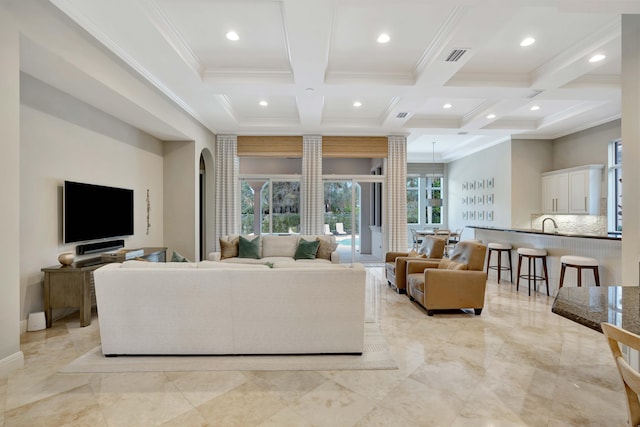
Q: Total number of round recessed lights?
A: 9